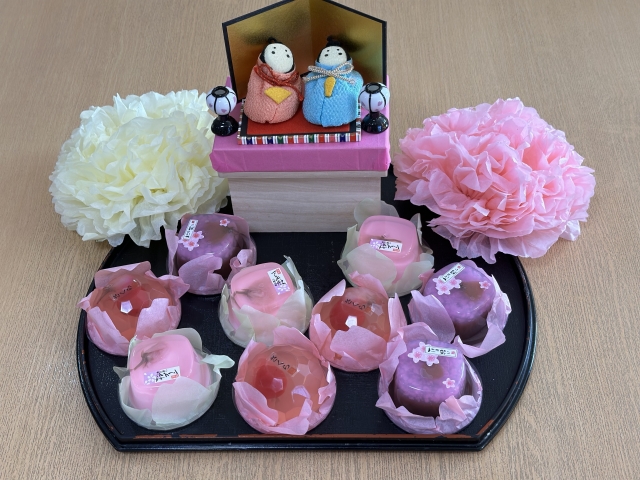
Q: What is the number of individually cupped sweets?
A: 9